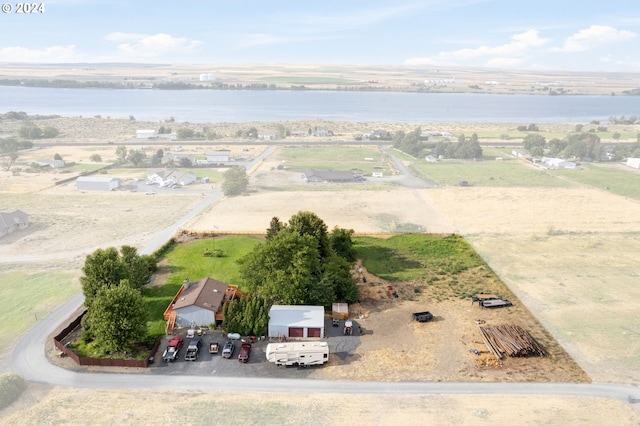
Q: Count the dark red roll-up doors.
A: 2